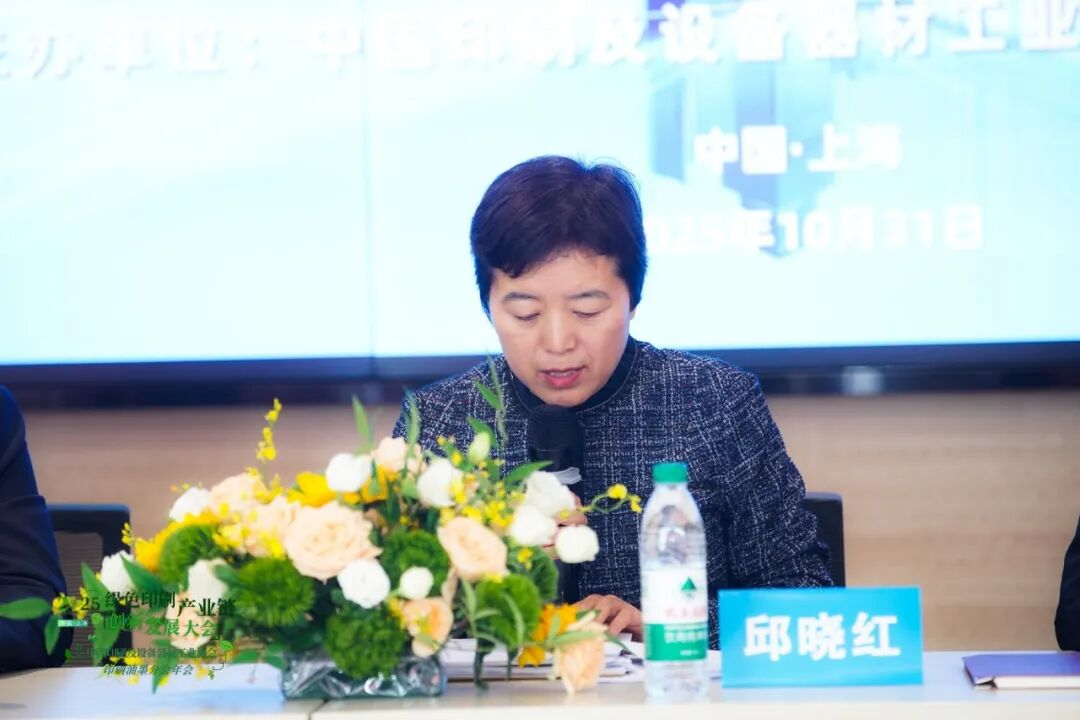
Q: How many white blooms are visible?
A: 10